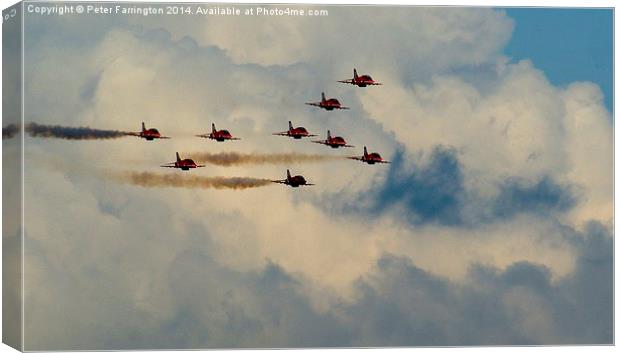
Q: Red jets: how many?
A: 9